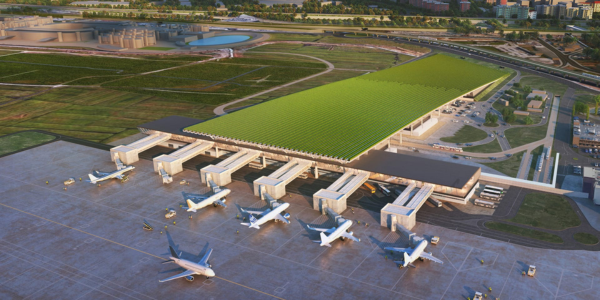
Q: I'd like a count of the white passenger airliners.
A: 6